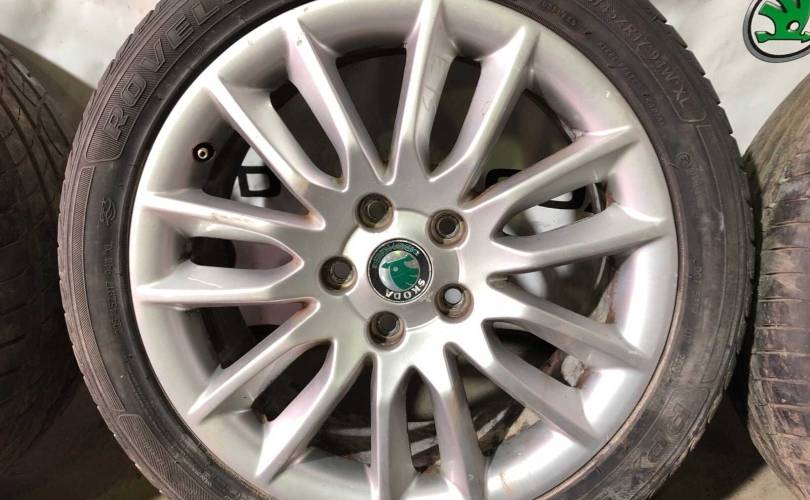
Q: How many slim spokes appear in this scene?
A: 14